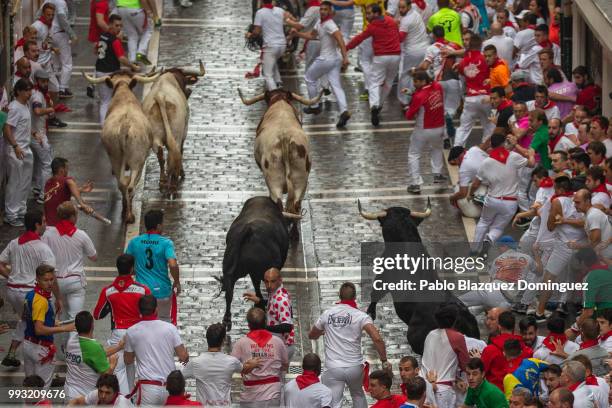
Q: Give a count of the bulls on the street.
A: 5